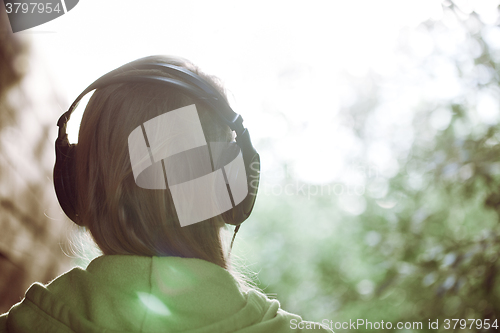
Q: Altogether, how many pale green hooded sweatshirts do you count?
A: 1